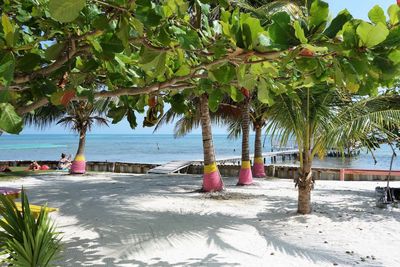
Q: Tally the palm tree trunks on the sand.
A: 5